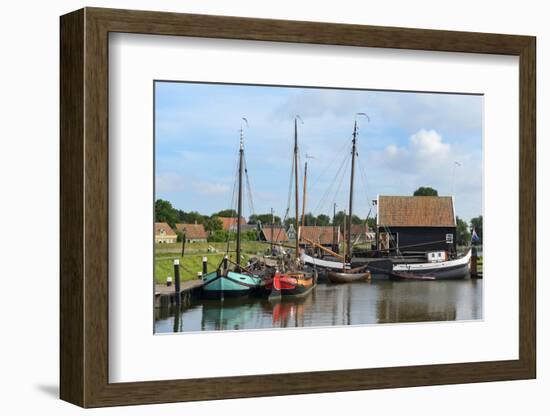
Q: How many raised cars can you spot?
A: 0